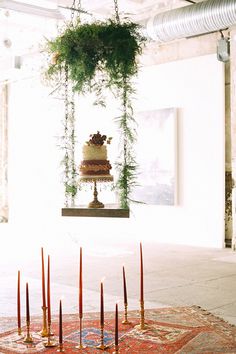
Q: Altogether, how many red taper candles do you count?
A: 10